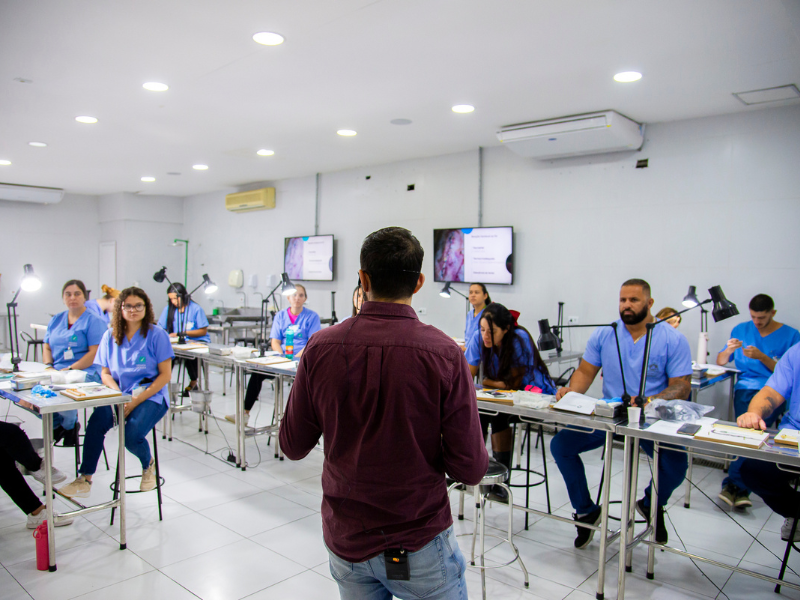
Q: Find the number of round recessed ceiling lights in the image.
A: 11